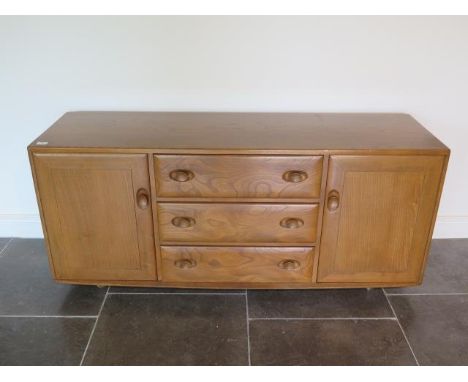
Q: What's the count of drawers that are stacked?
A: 3